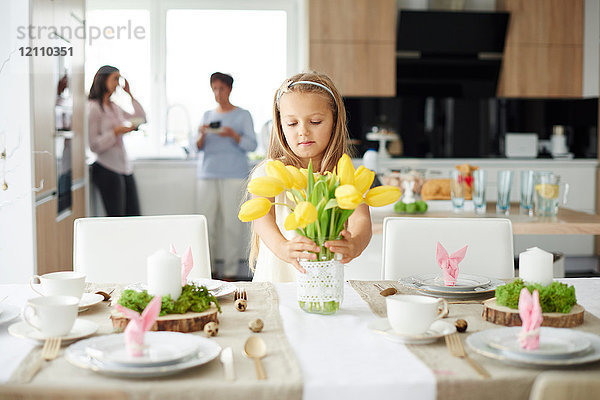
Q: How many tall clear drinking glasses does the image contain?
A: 4